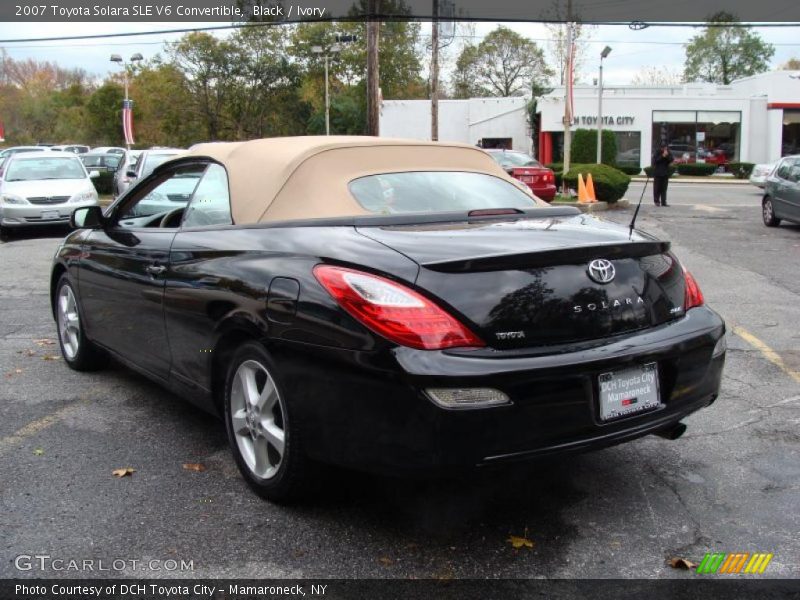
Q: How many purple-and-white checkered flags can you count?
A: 0